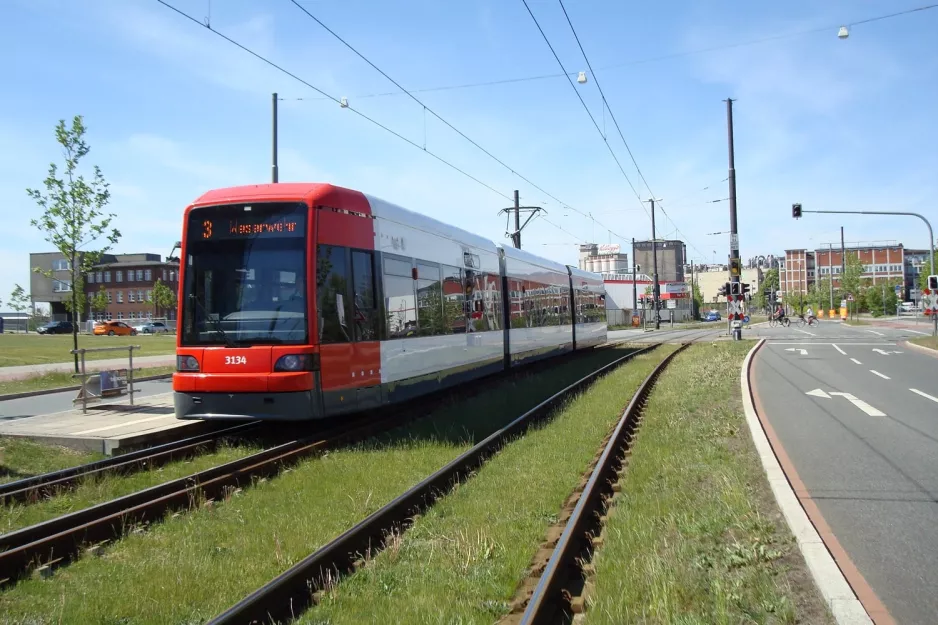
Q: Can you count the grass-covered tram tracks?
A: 2